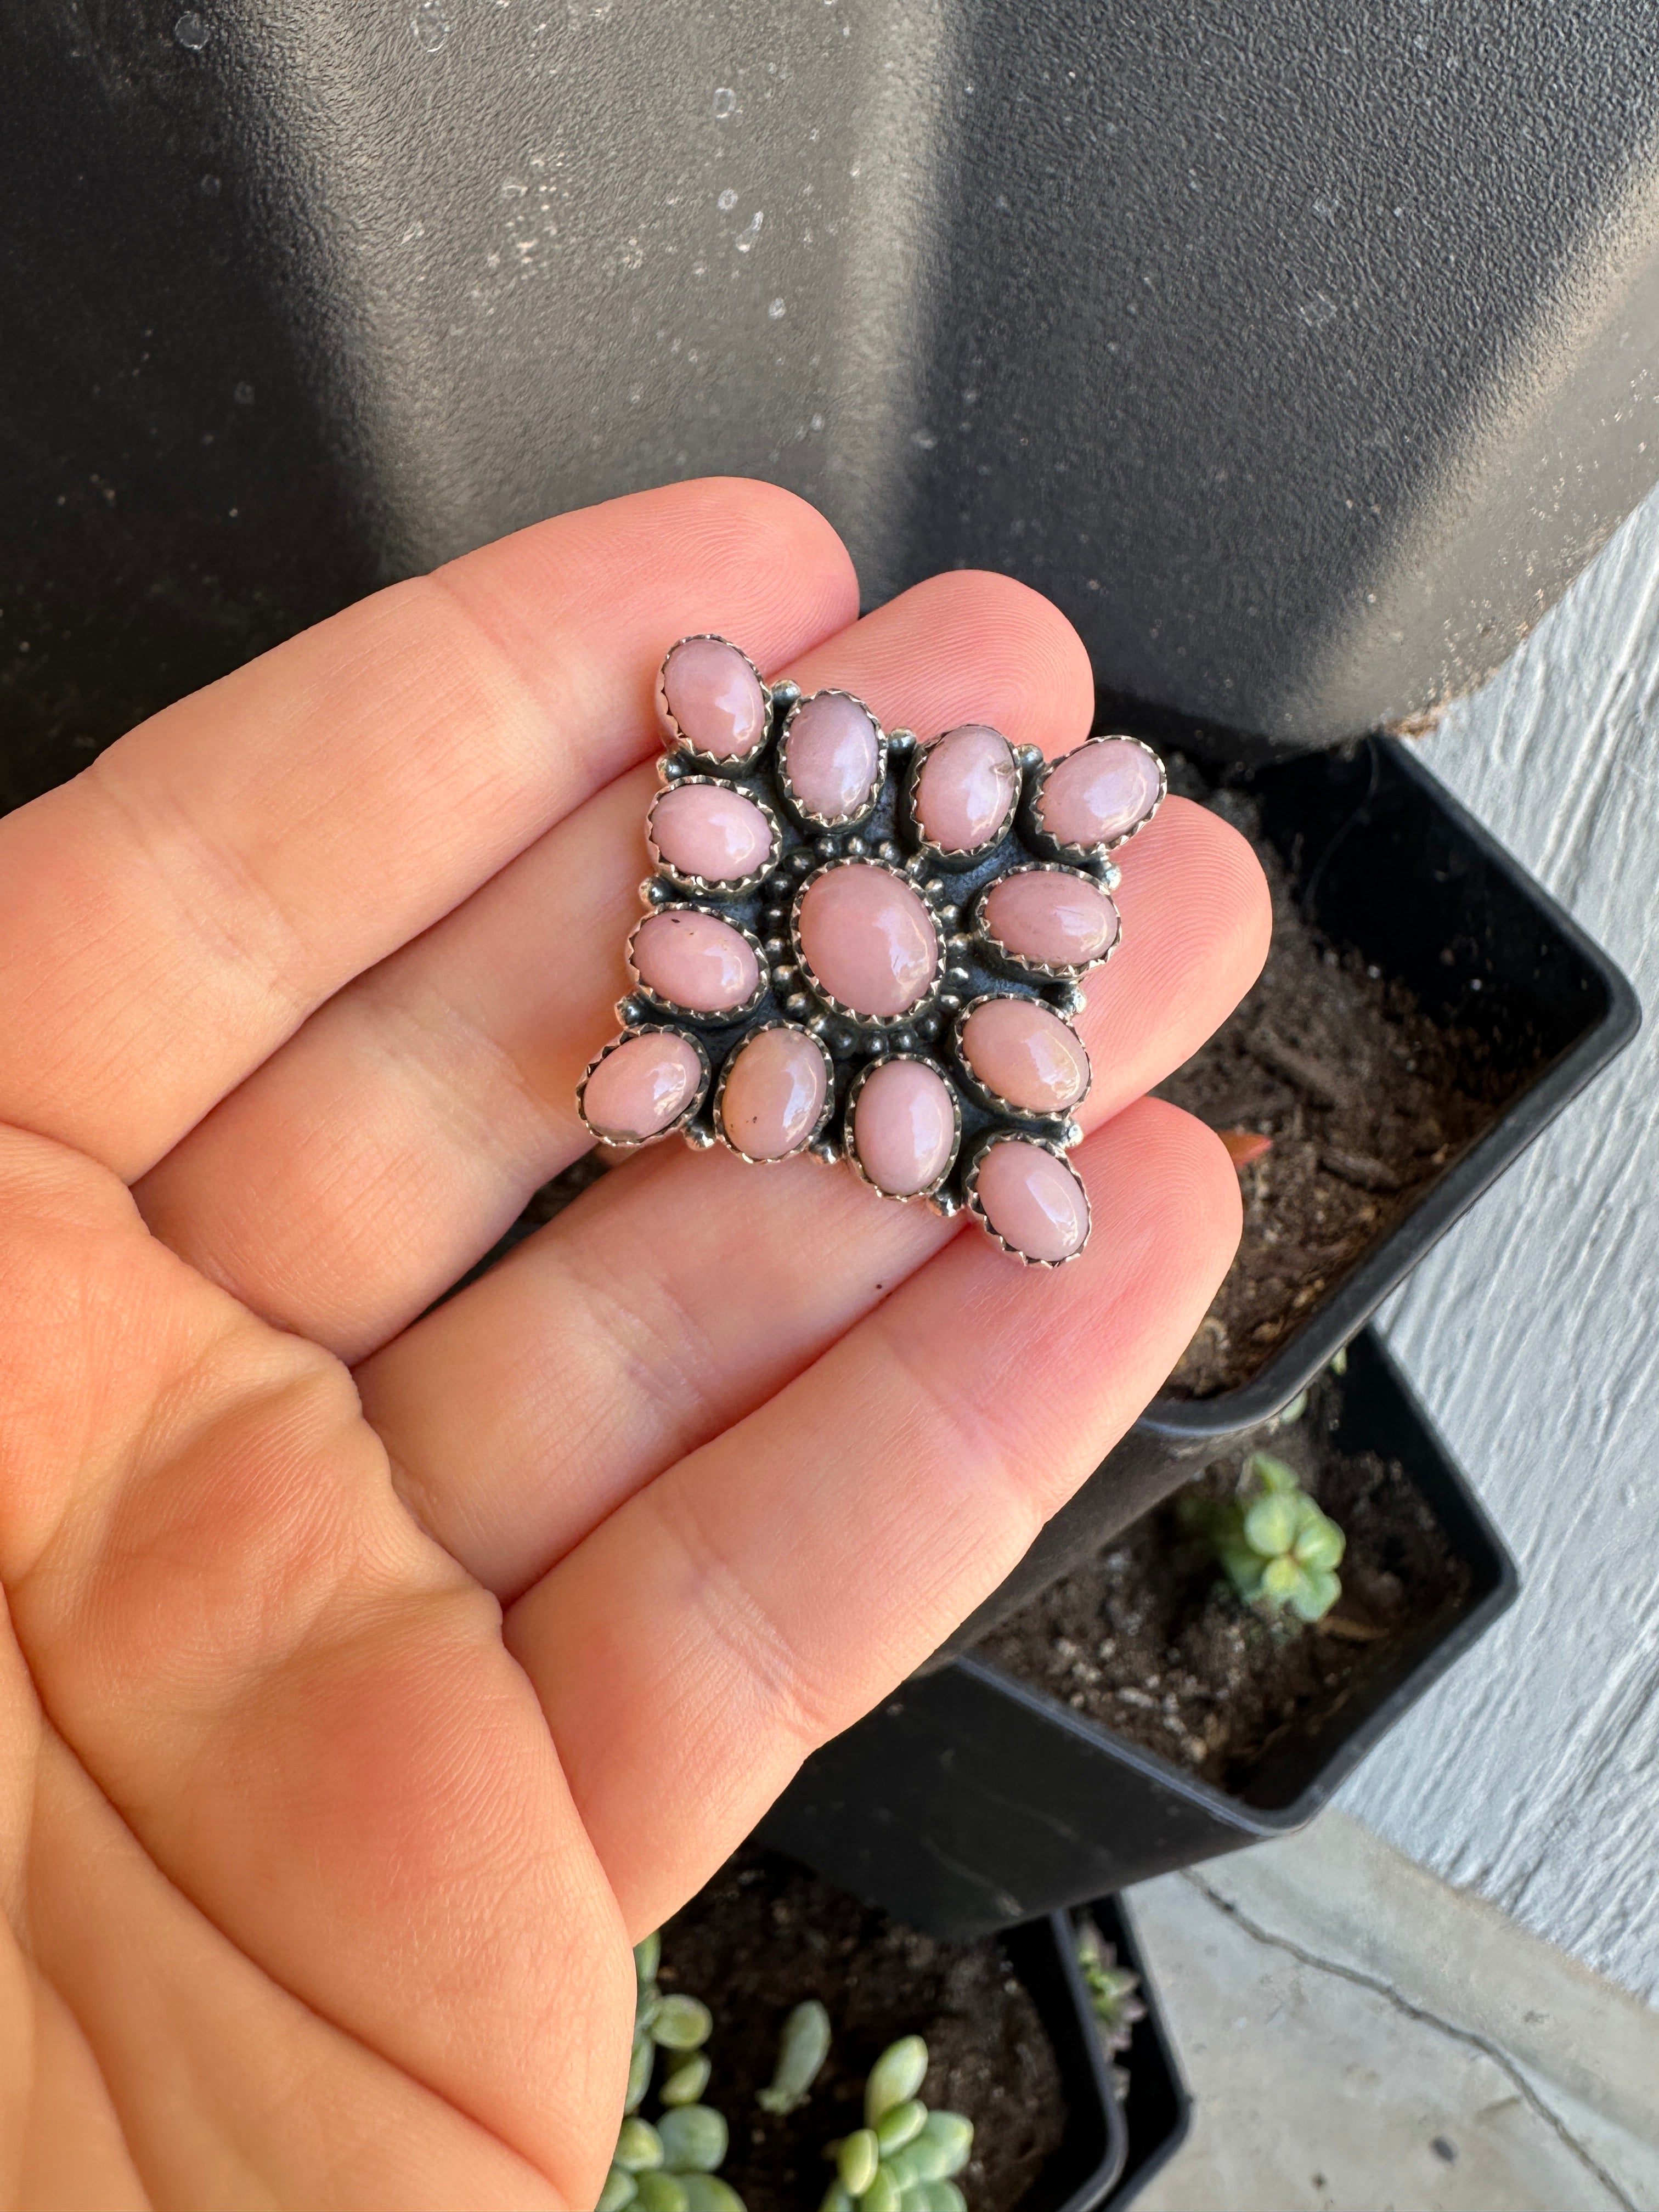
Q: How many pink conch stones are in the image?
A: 13